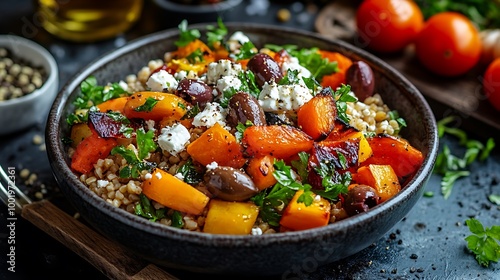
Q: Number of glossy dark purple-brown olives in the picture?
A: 6